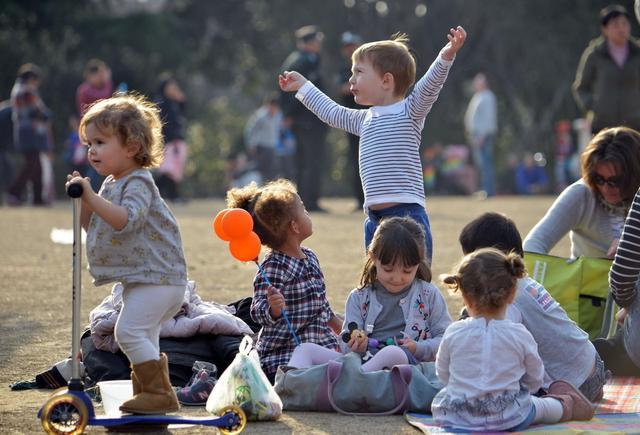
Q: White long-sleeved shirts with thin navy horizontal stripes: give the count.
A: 1